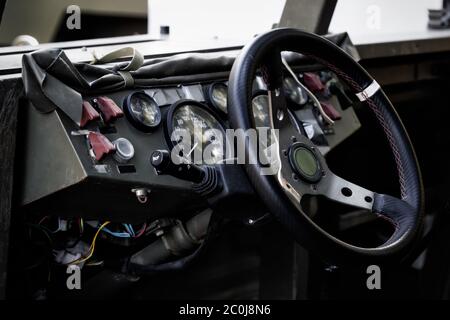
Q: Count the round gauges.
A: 5